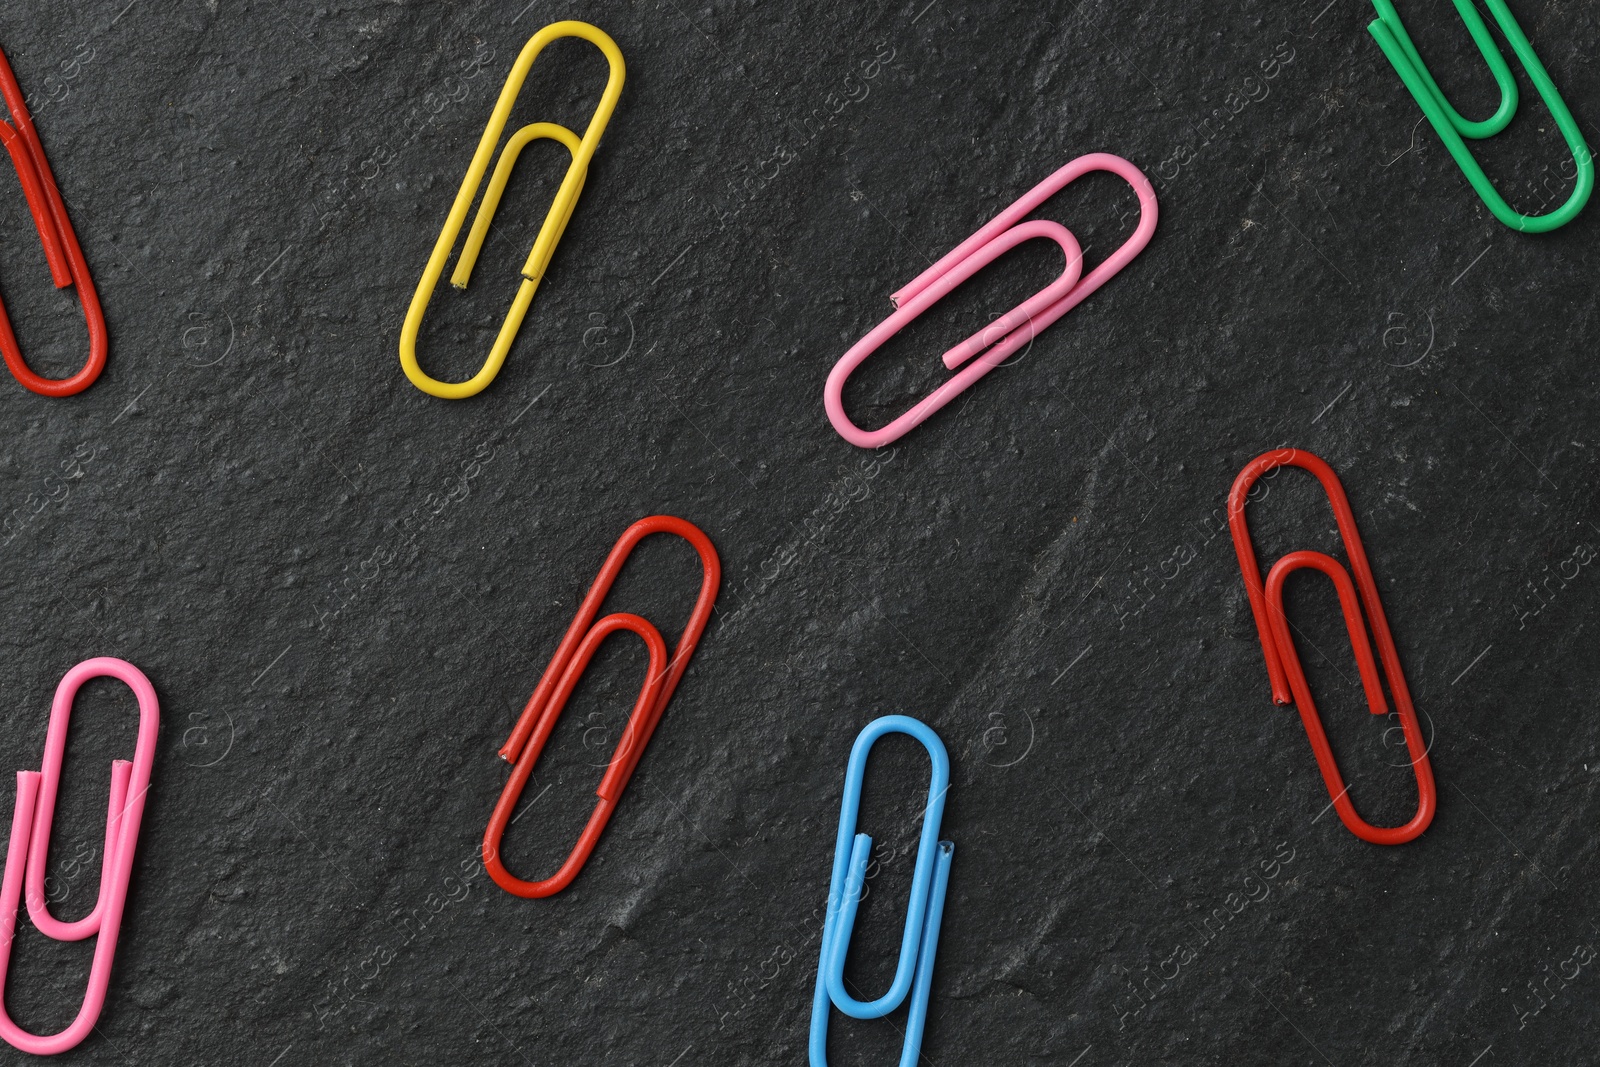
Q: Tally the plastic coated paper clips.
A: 8